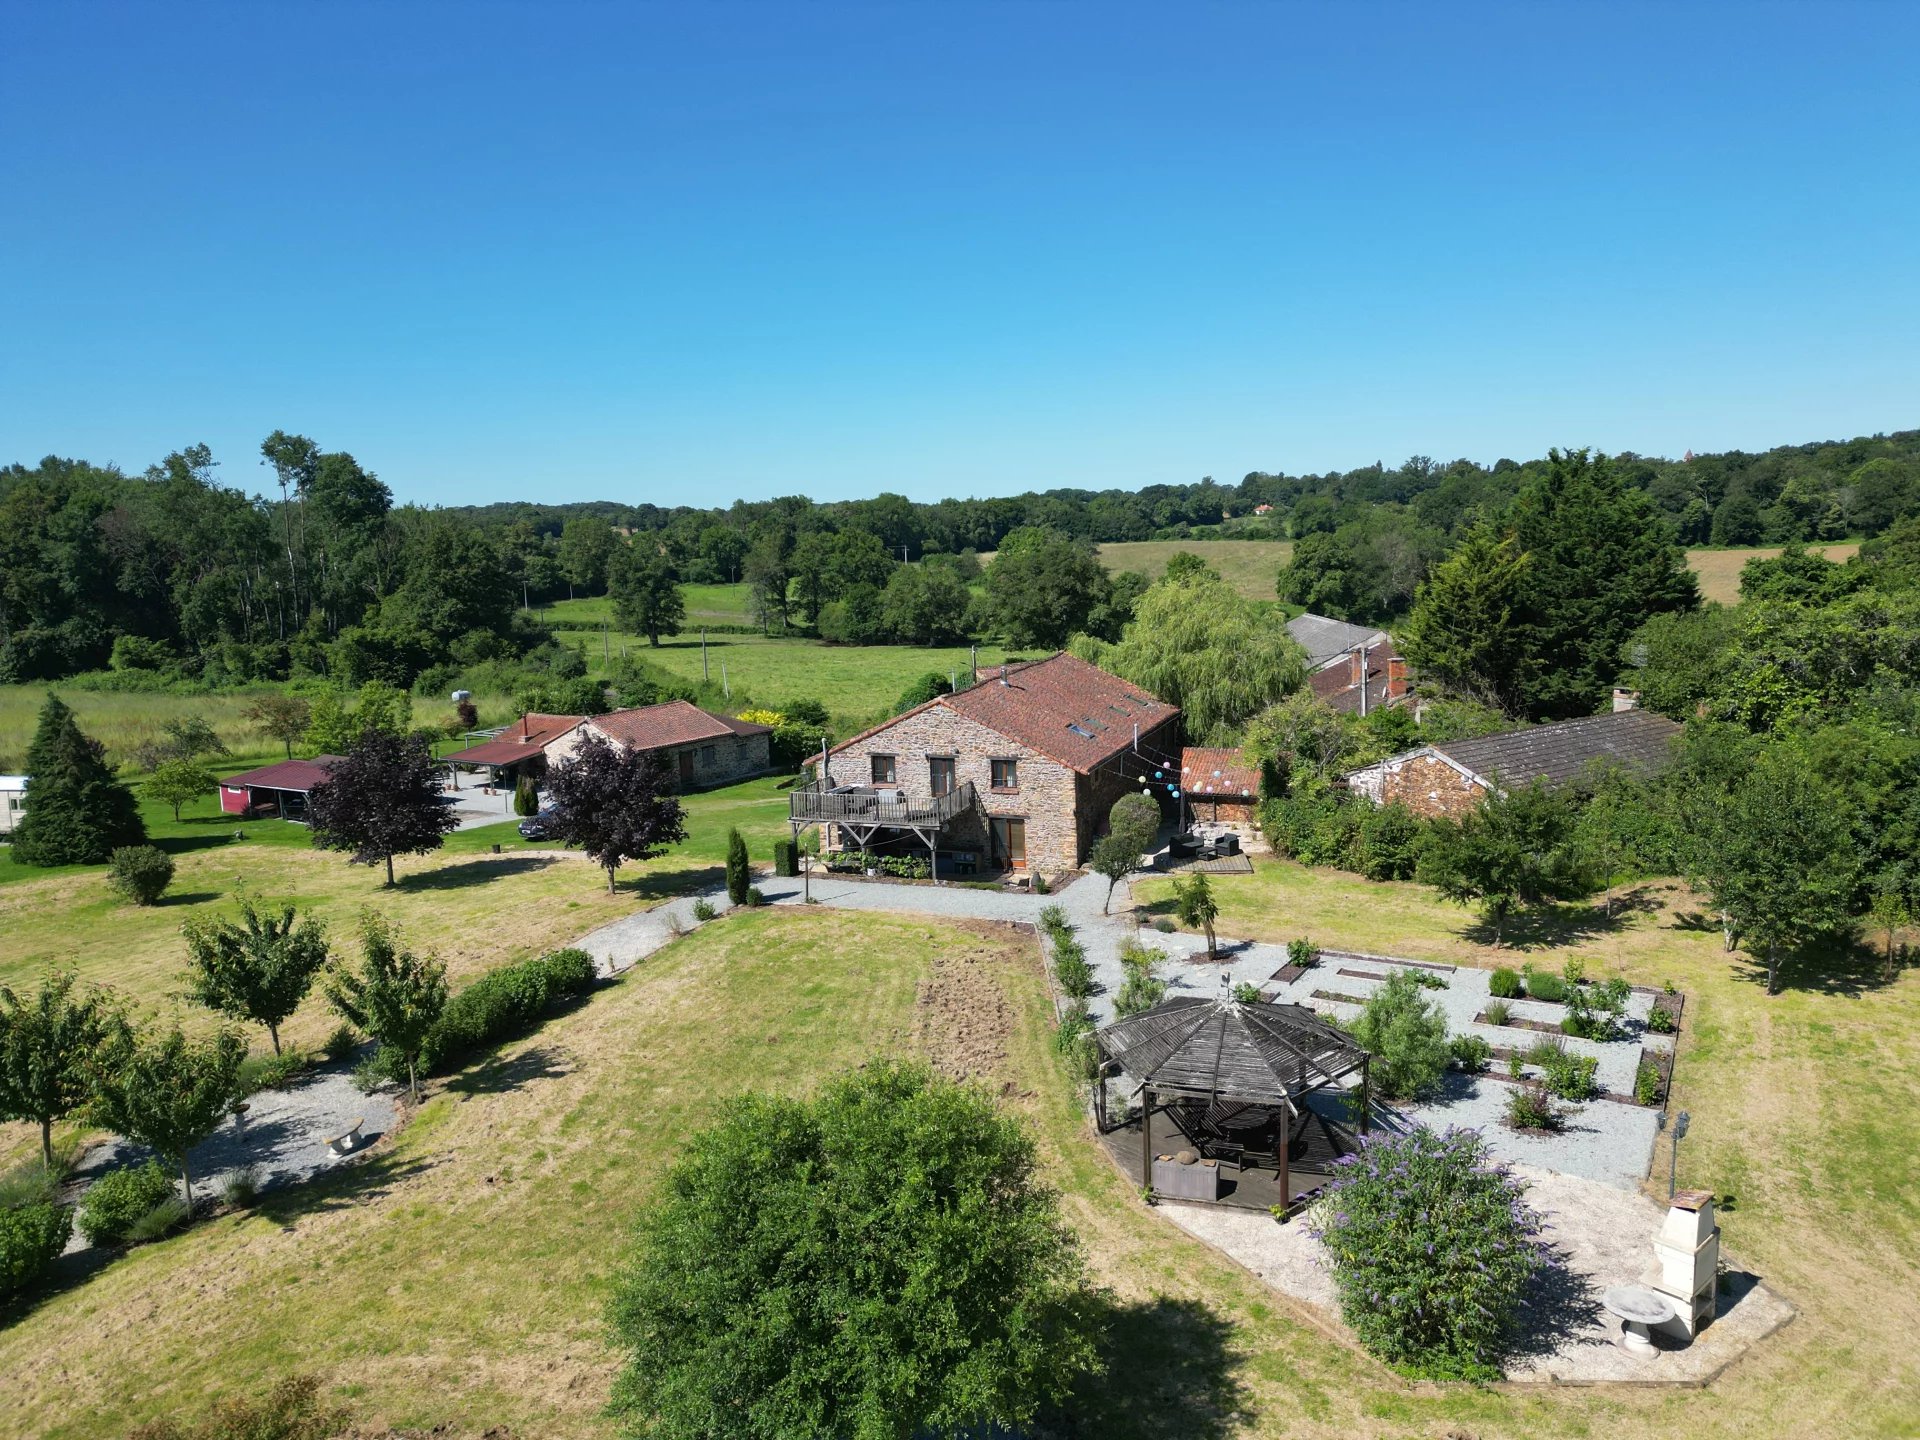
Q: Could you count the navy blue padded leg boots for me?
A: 0